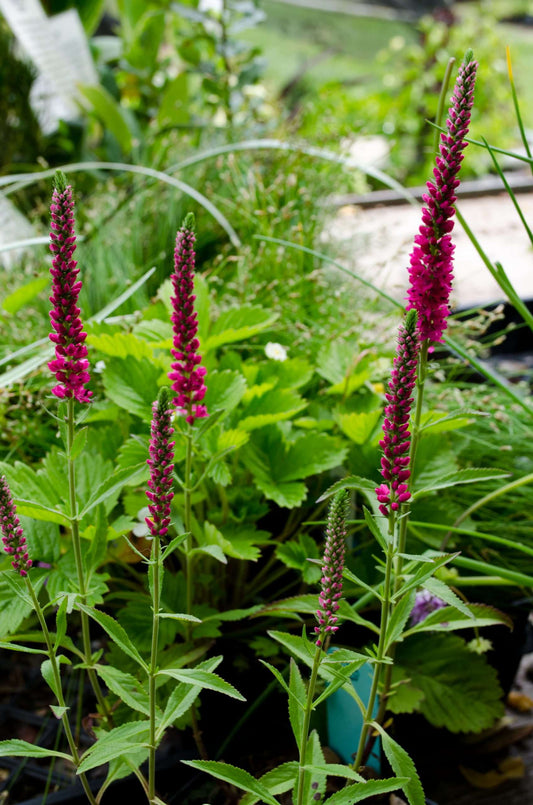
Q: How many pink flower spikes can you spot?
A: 7